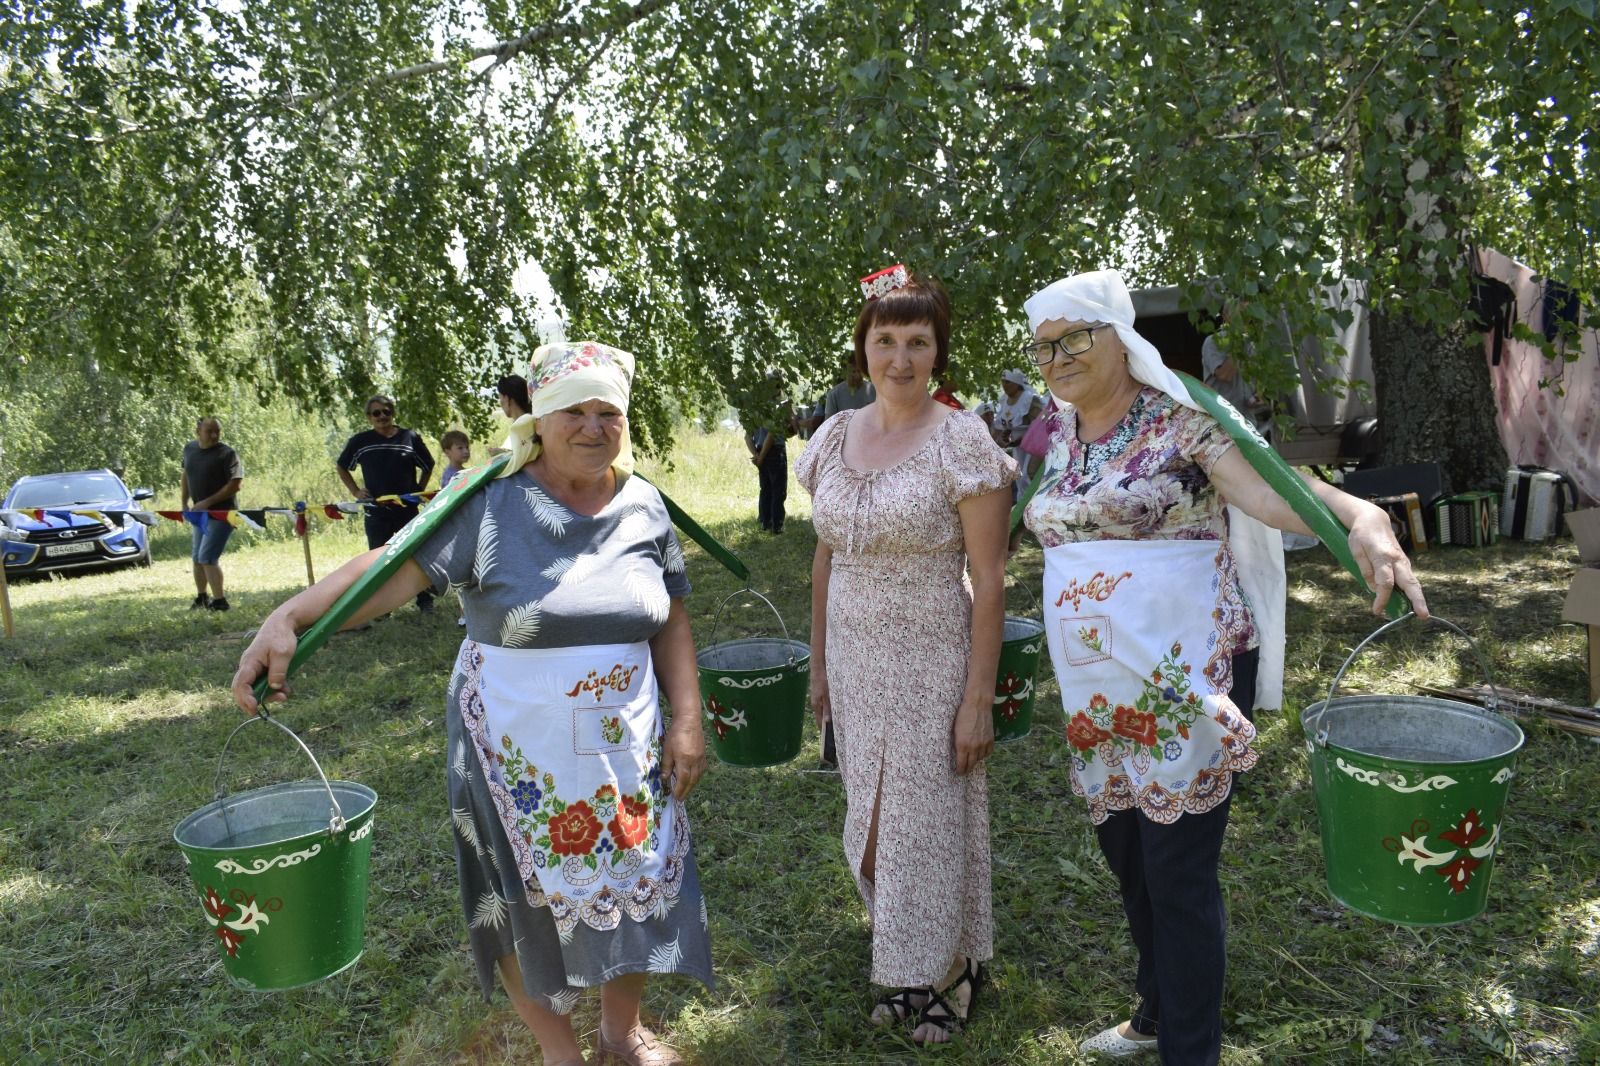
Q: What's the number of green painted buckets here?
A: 4